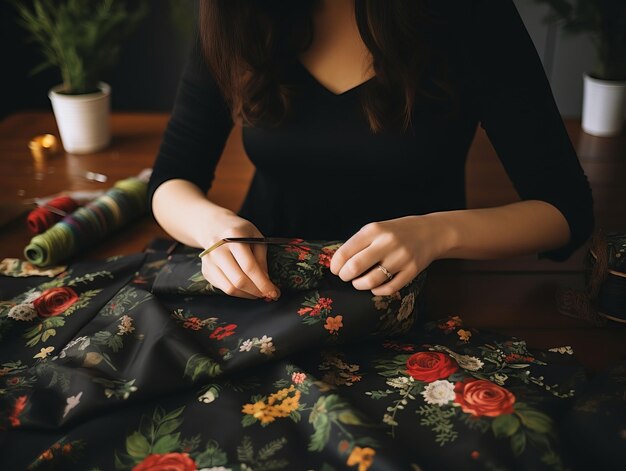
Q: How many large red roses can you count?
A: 4